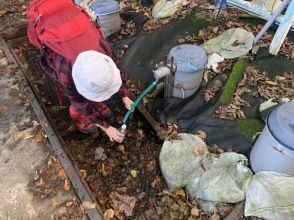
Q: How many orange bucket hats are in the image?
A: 0